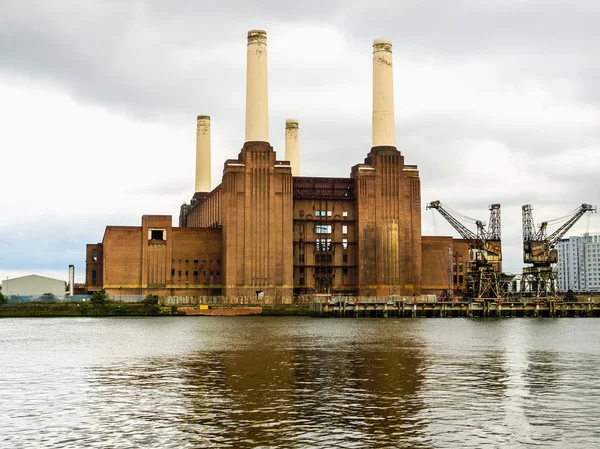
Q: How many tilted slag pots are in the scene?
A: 0